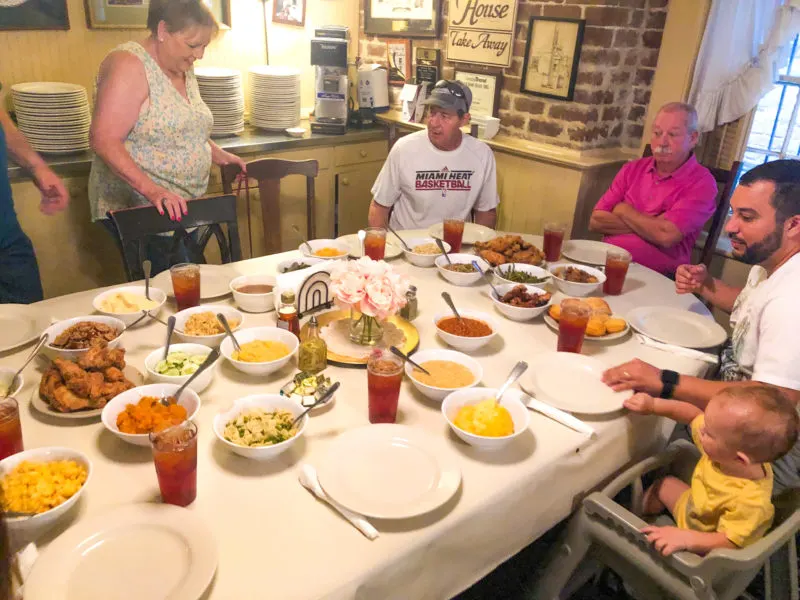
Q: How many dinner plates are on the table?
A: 9